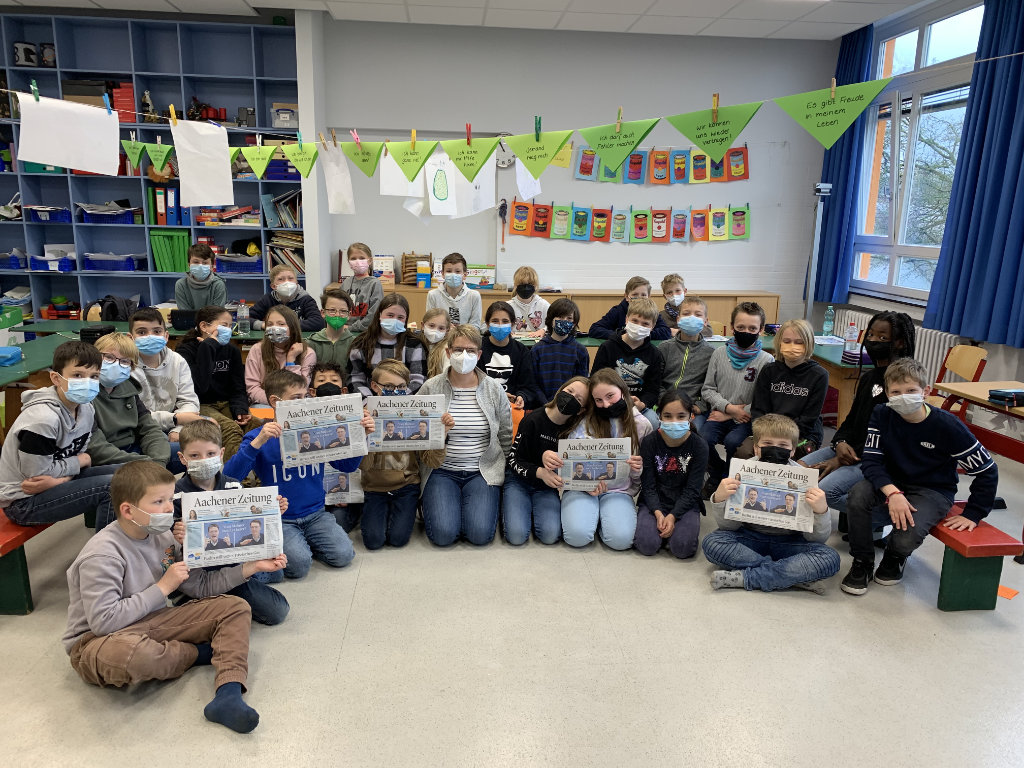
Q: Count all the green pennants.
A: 12